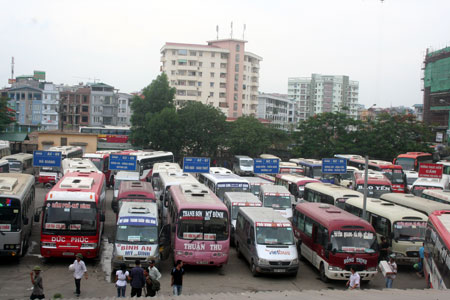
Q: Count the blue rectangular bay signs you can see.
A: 5